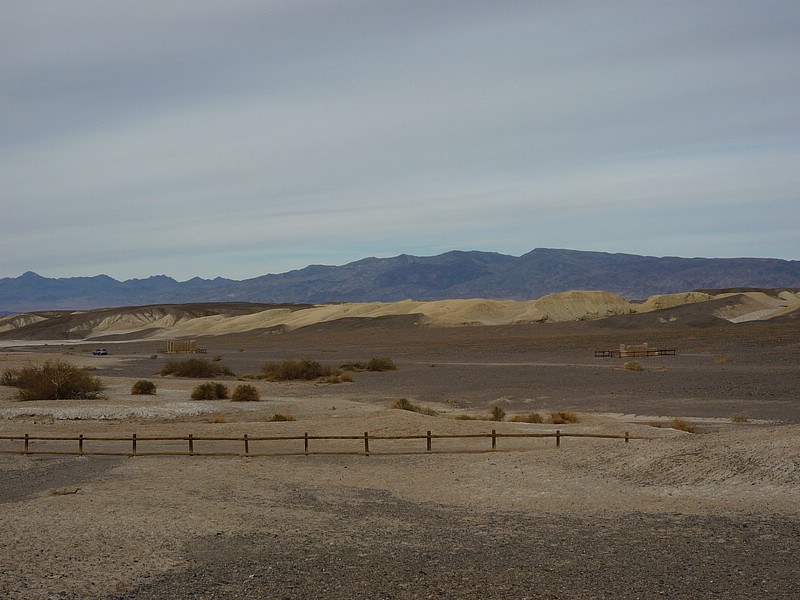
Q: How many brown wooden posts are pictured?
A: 11